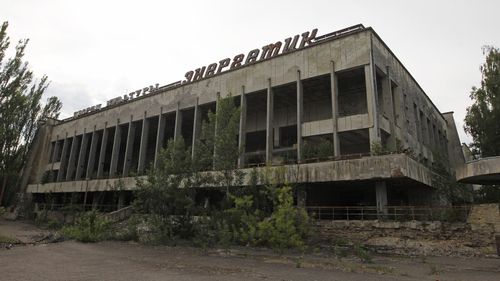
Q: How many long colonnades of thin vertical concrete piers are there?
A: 1